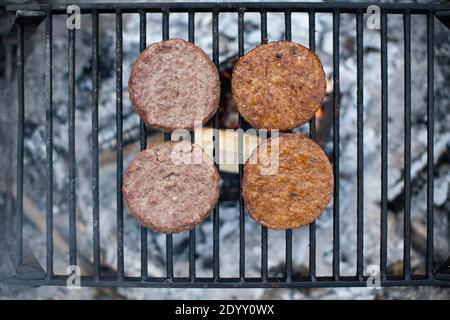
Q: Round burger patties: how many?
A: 4